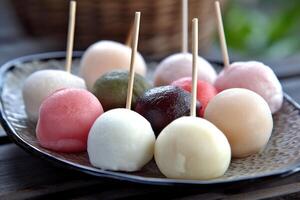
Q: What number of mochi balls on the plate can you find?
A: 11